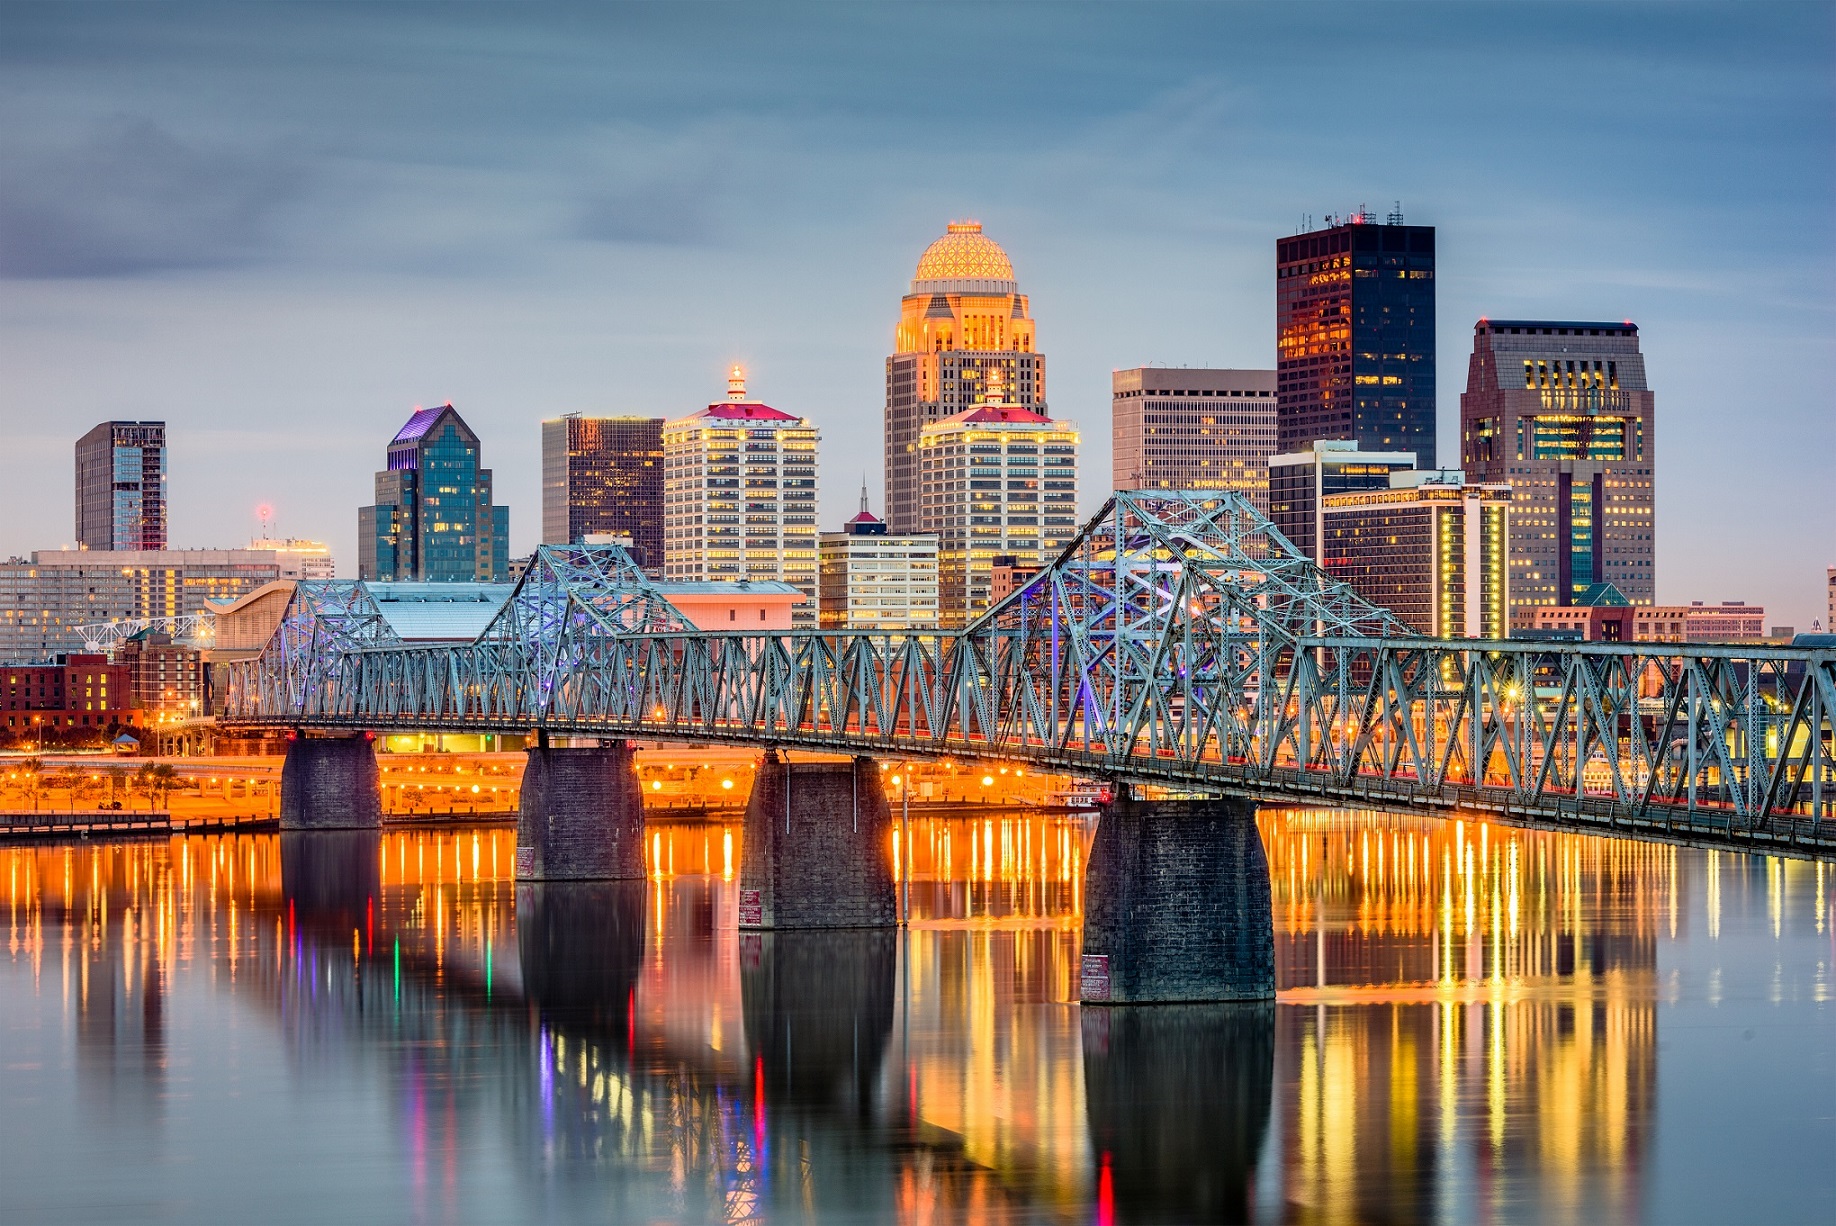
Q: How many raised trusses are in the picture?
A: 3